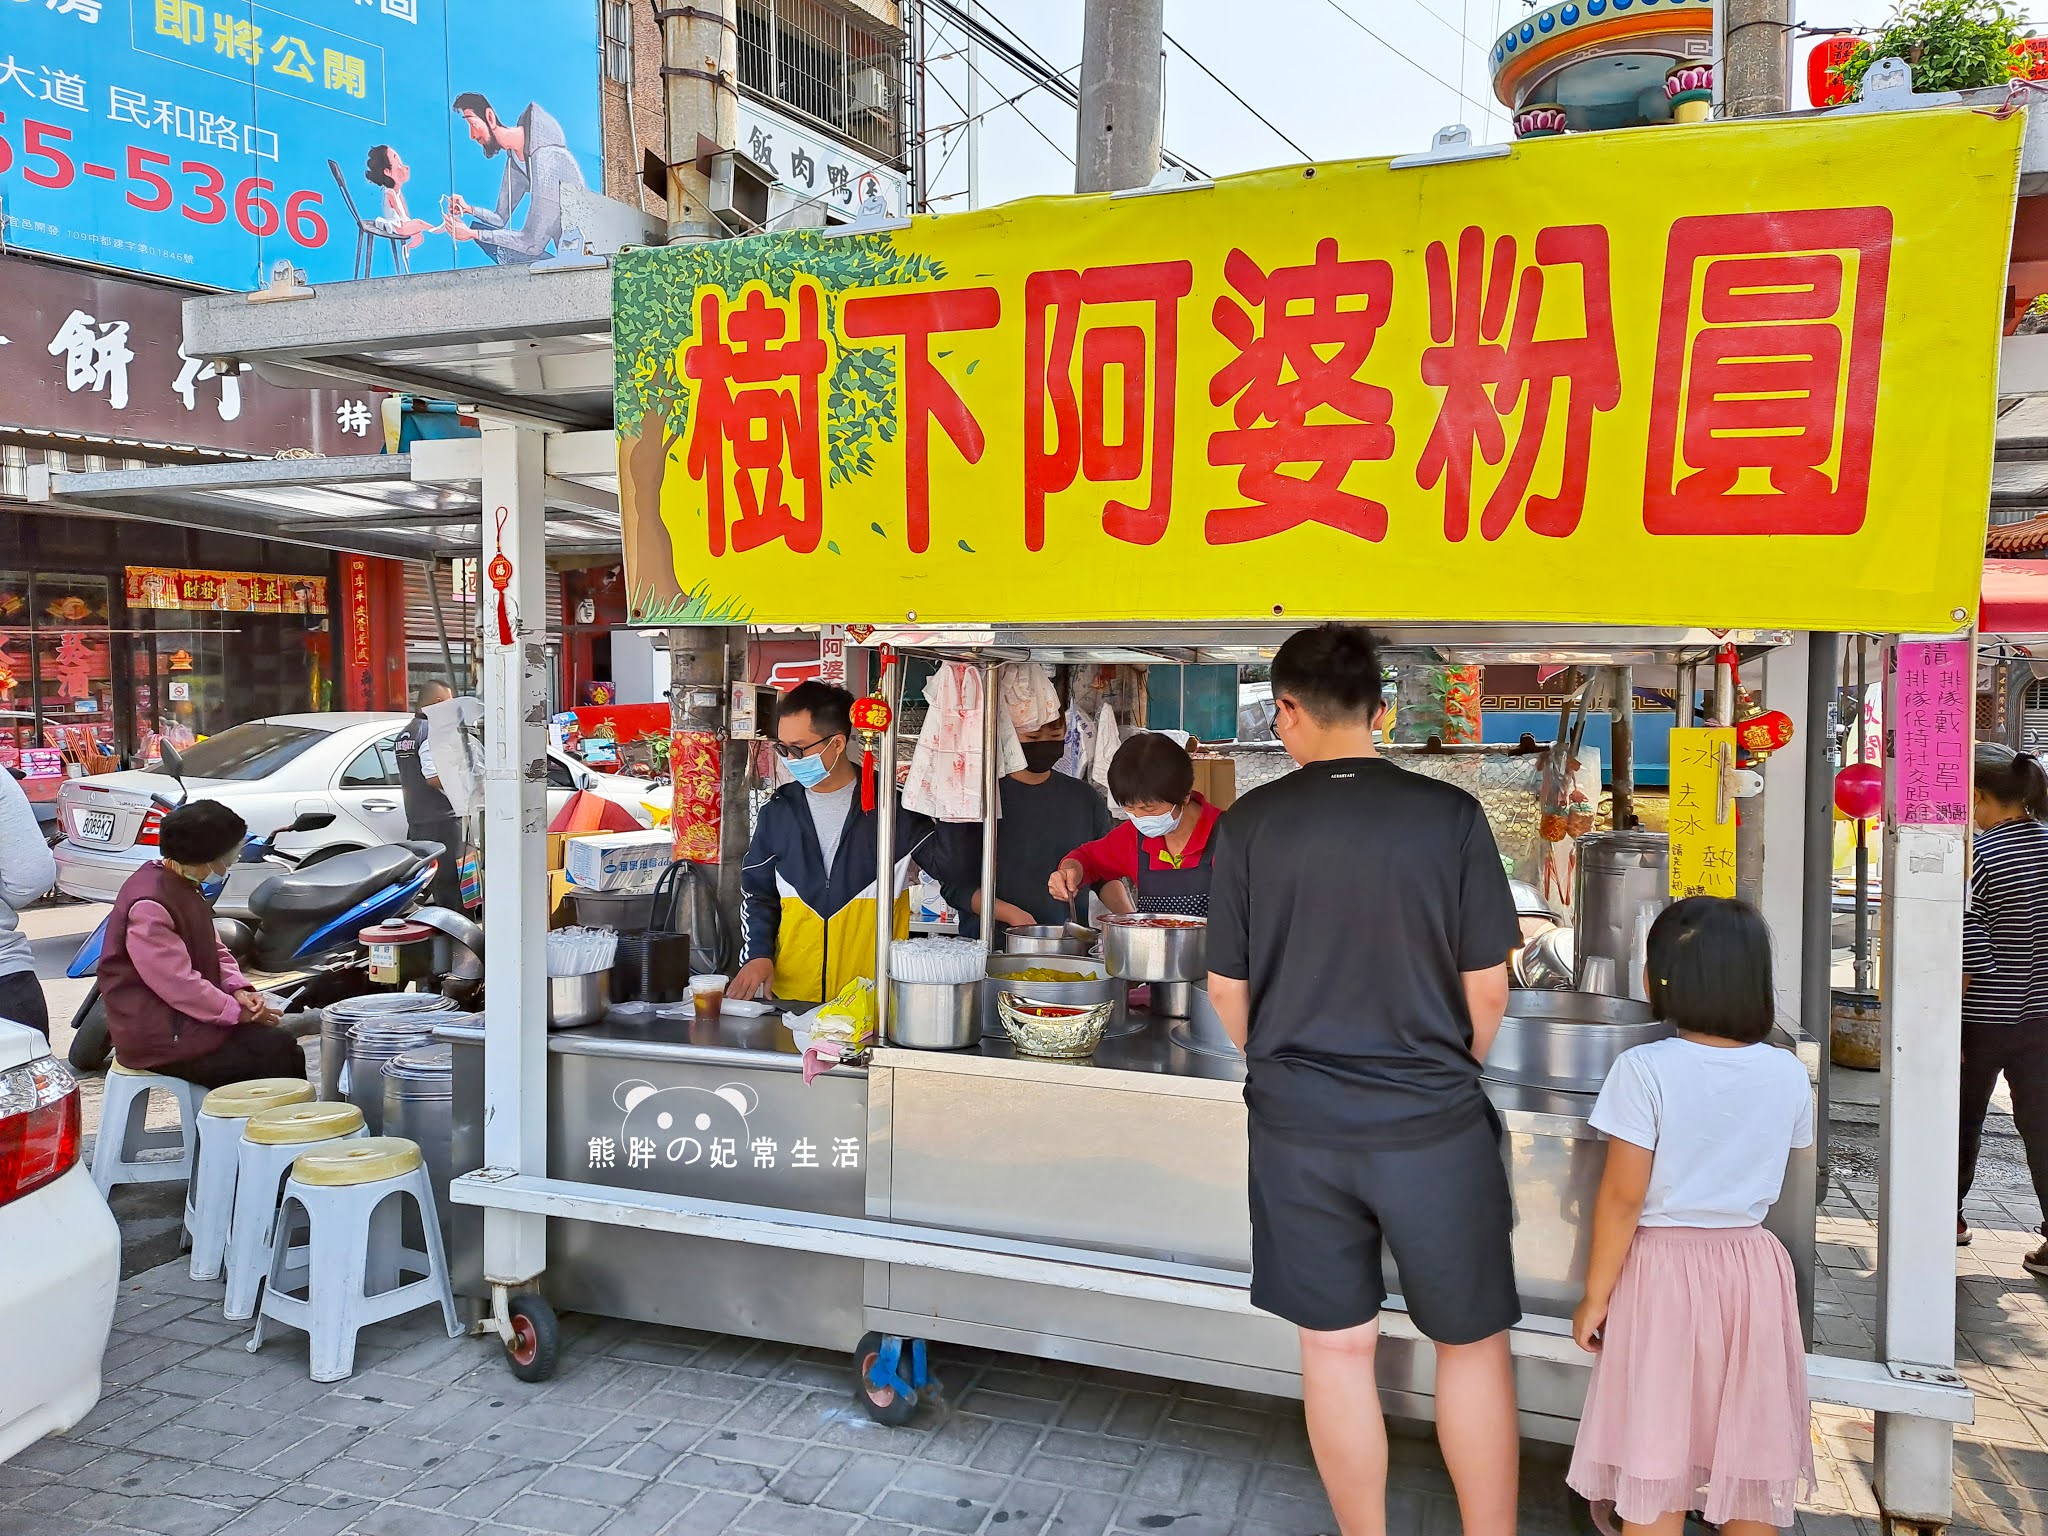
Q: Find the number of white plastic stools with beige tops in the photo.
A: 4